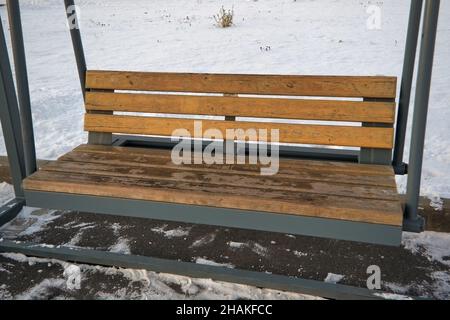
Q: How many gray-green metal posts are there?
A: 5